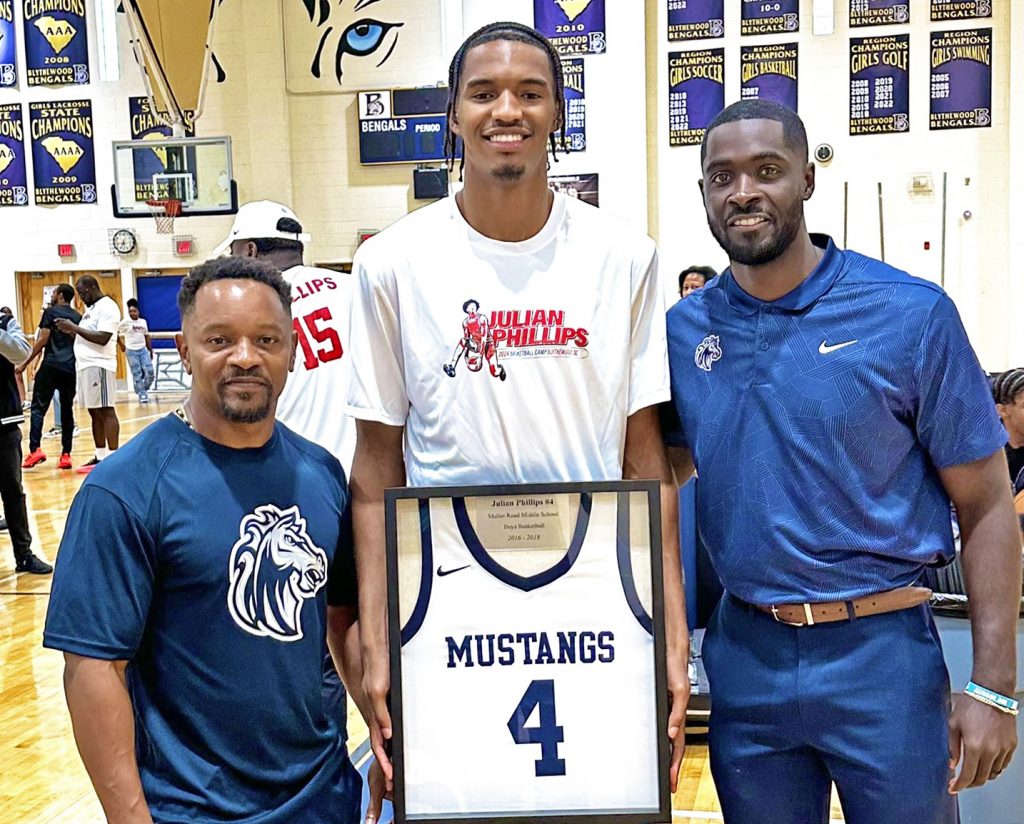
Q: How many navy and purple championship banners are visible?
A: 15